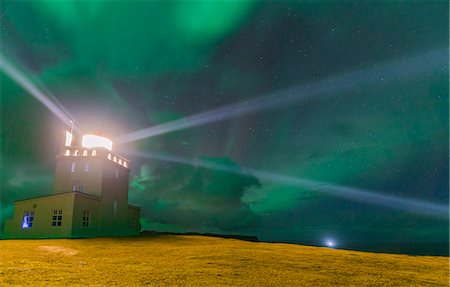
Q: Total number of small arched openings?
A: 8